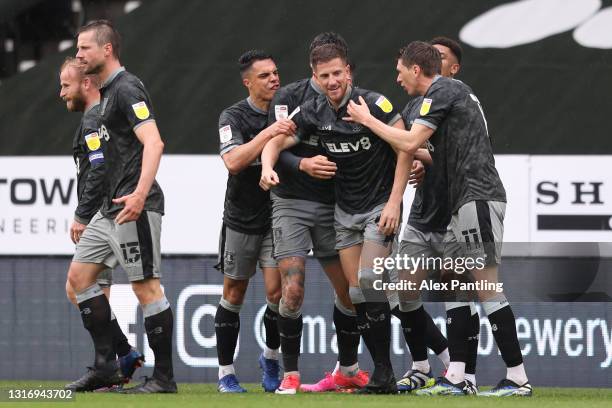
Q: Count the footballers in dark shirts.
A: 7